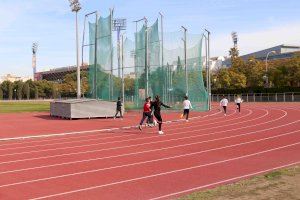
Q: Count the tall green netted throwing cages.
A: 1